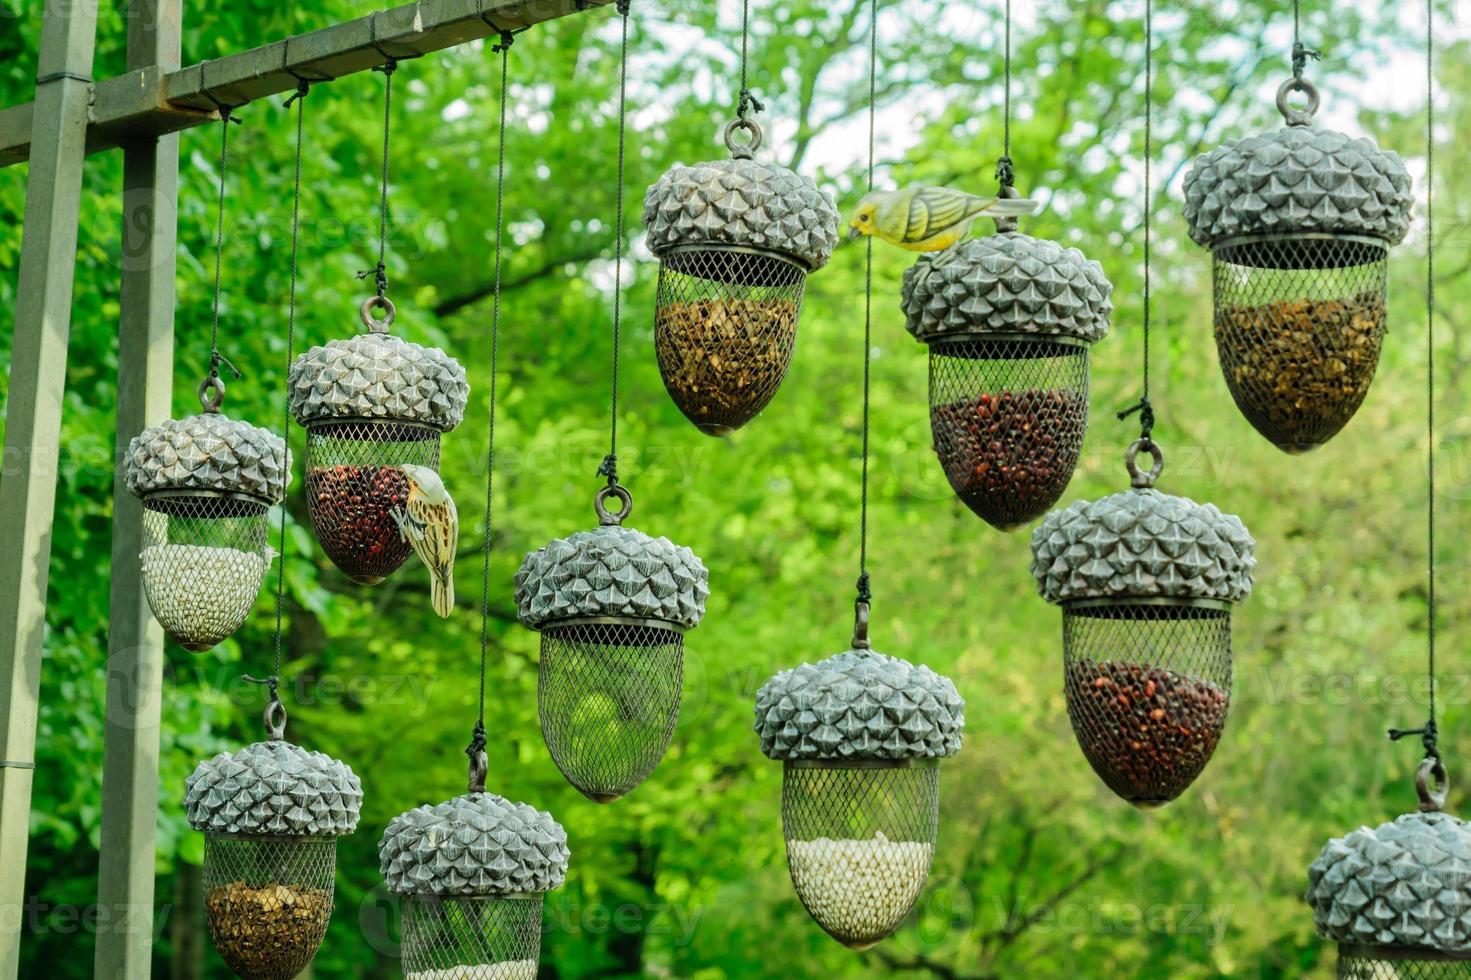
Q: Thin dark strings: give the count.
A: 11